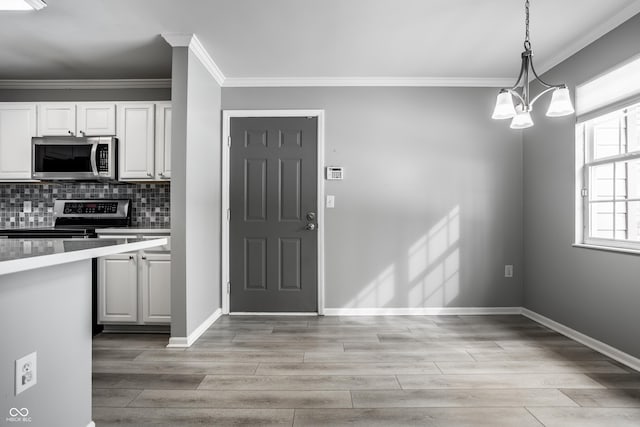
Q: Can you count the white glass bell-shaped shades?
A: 3